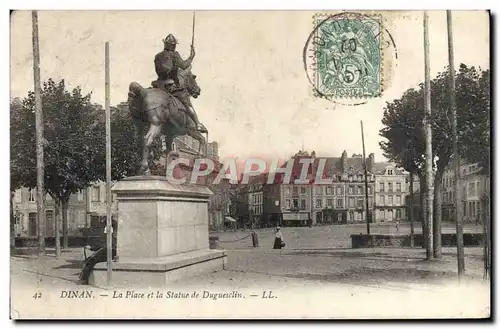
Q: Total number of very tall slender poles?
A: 5